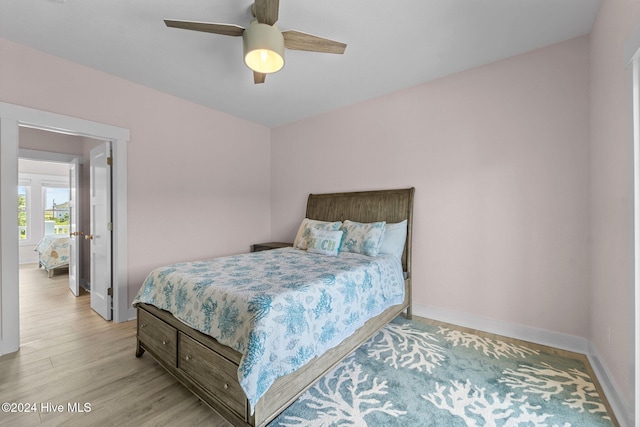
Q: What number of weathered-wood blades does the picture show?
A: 4